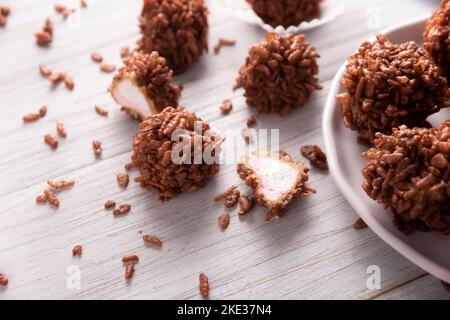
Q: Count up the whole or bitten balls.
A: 9